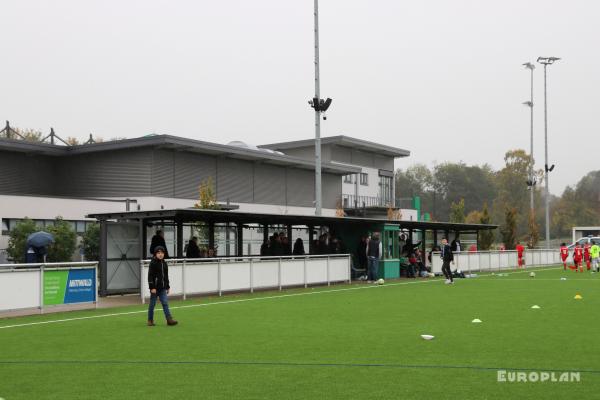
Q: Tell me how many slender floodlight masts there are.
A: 3